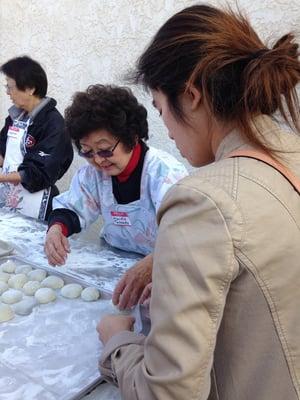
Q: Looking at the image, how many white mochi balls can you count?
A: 14